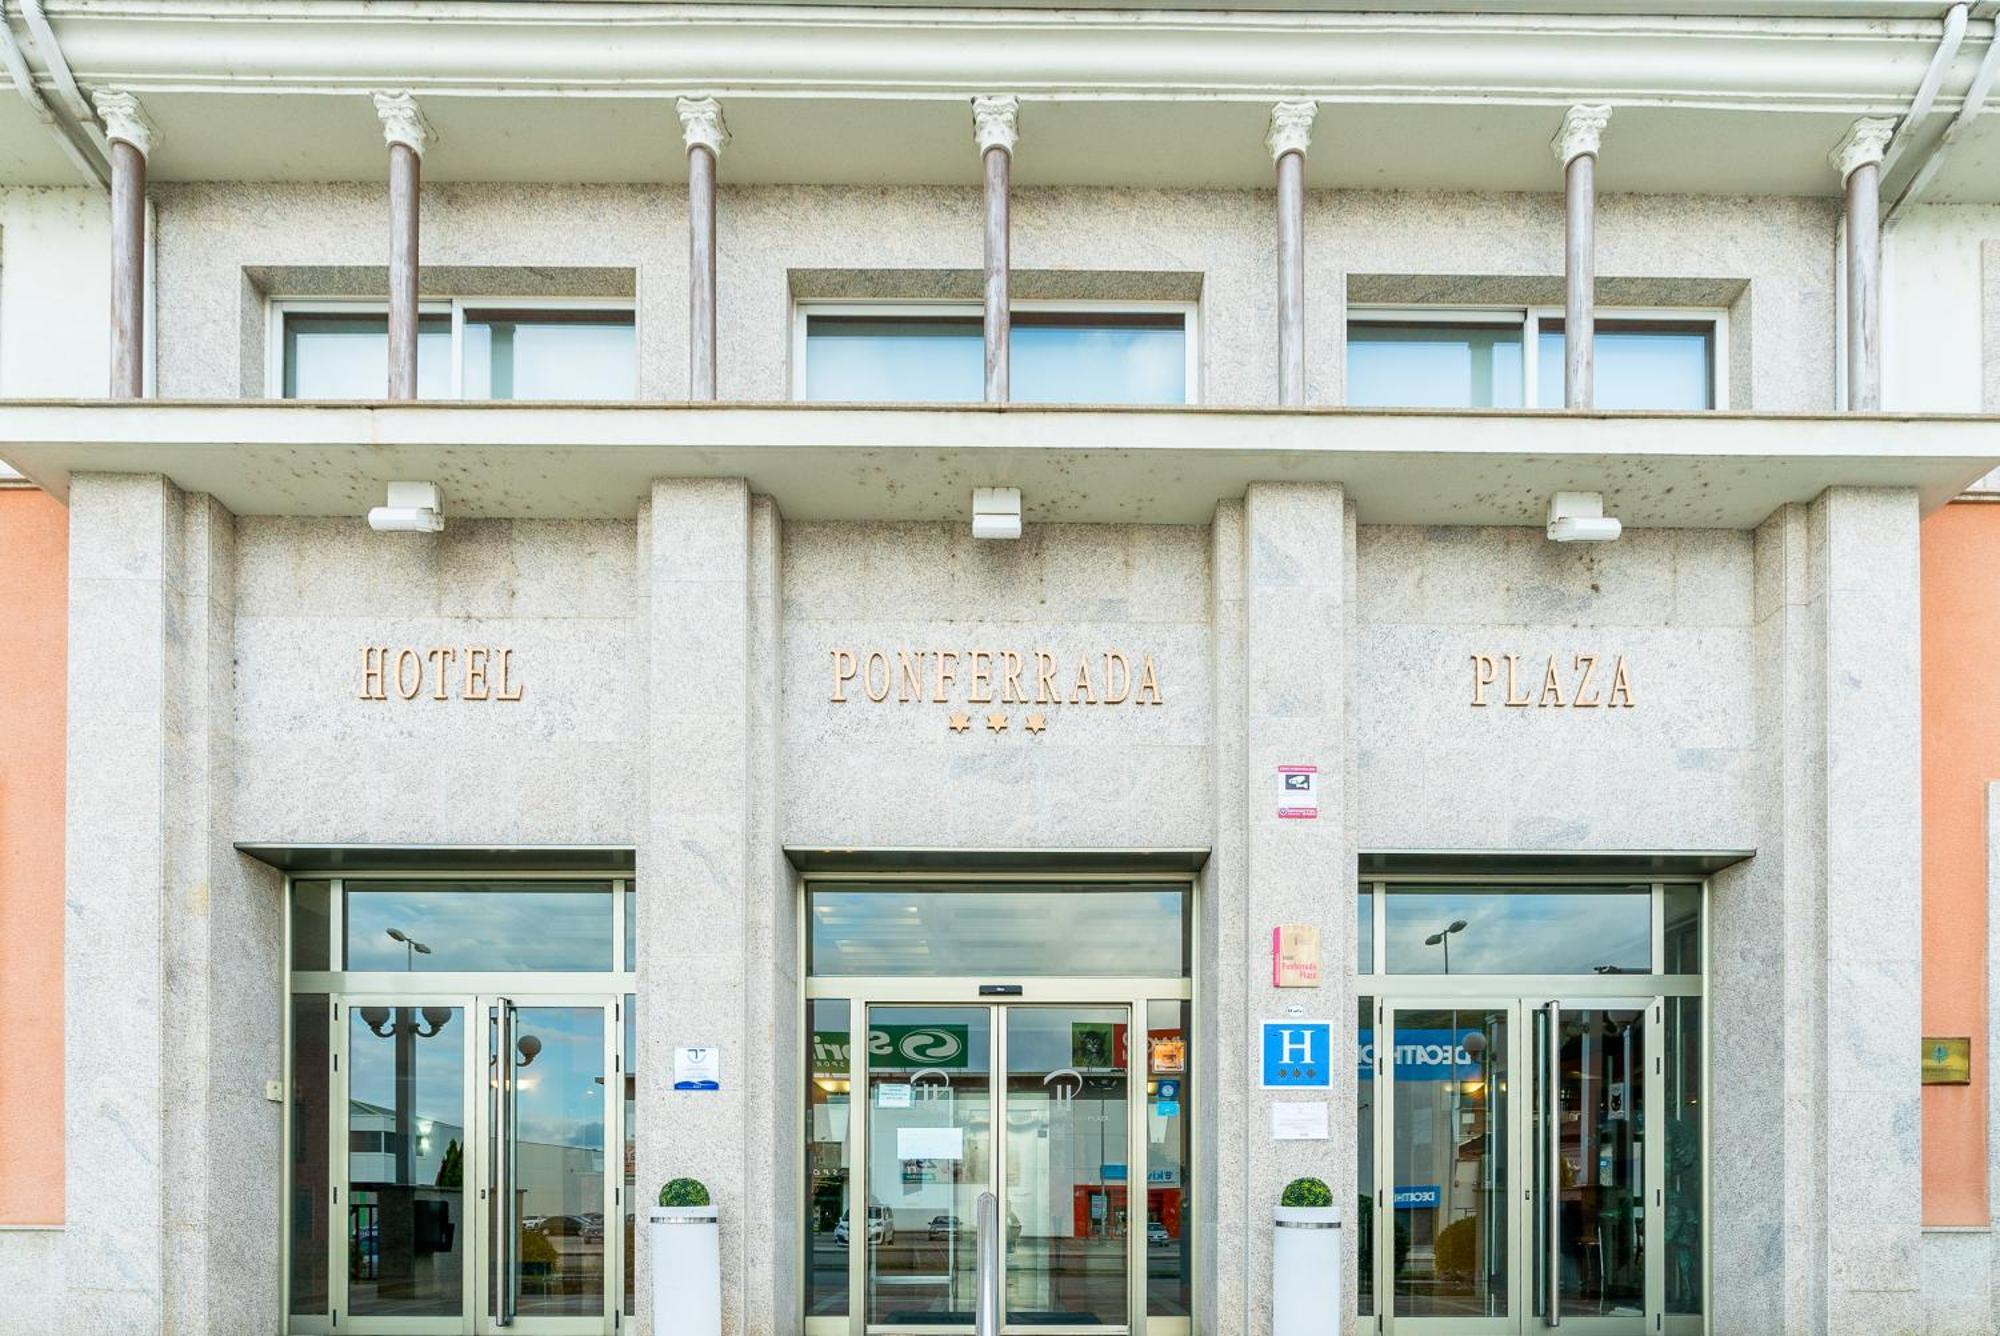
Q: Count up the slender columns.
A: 7